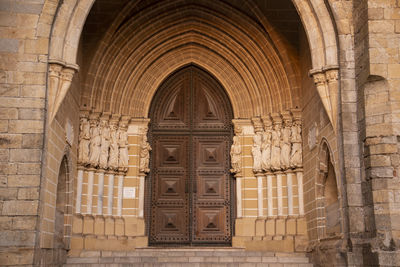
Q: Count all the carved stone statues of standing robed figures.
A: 12